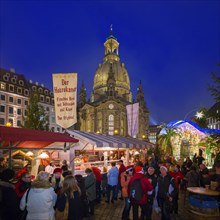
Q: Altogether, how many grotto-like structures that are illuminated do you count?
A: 1